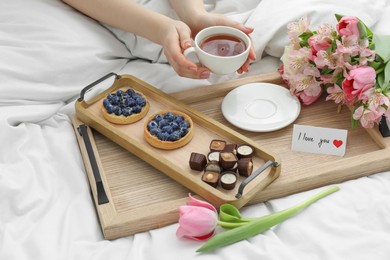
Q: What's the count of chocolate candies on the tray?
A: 11